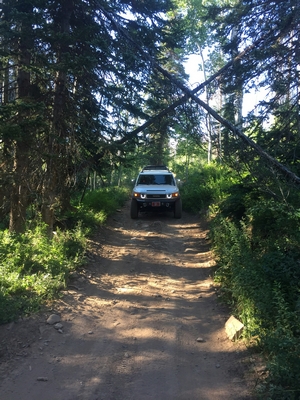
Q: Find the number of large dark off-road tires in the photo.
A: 2